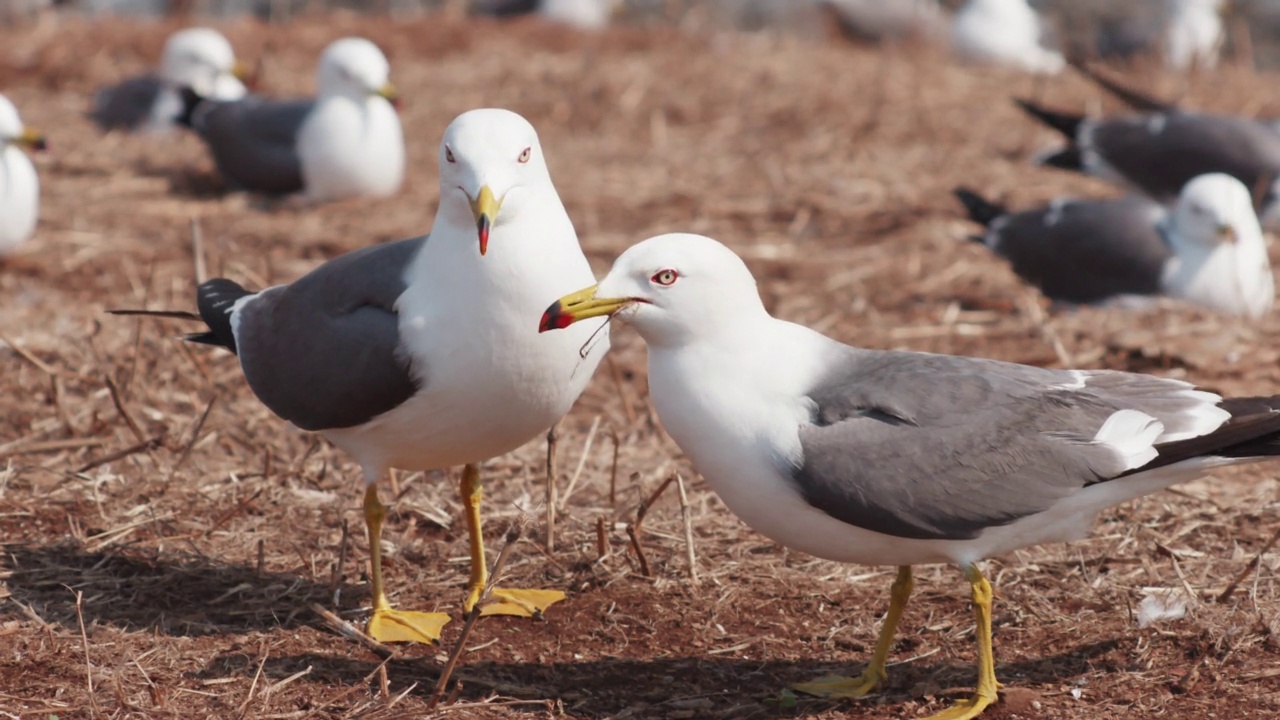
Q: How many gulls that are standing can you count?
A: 2